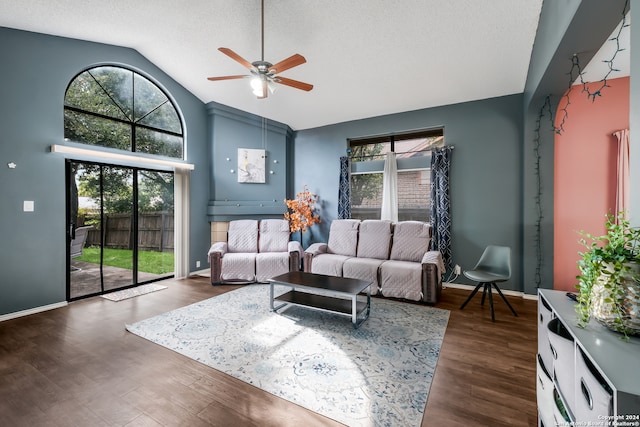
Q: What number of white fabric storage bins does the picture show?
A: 5